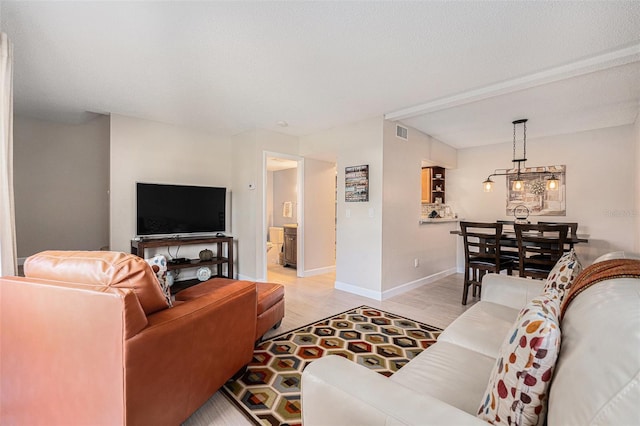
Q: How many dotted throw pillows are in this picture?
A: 3